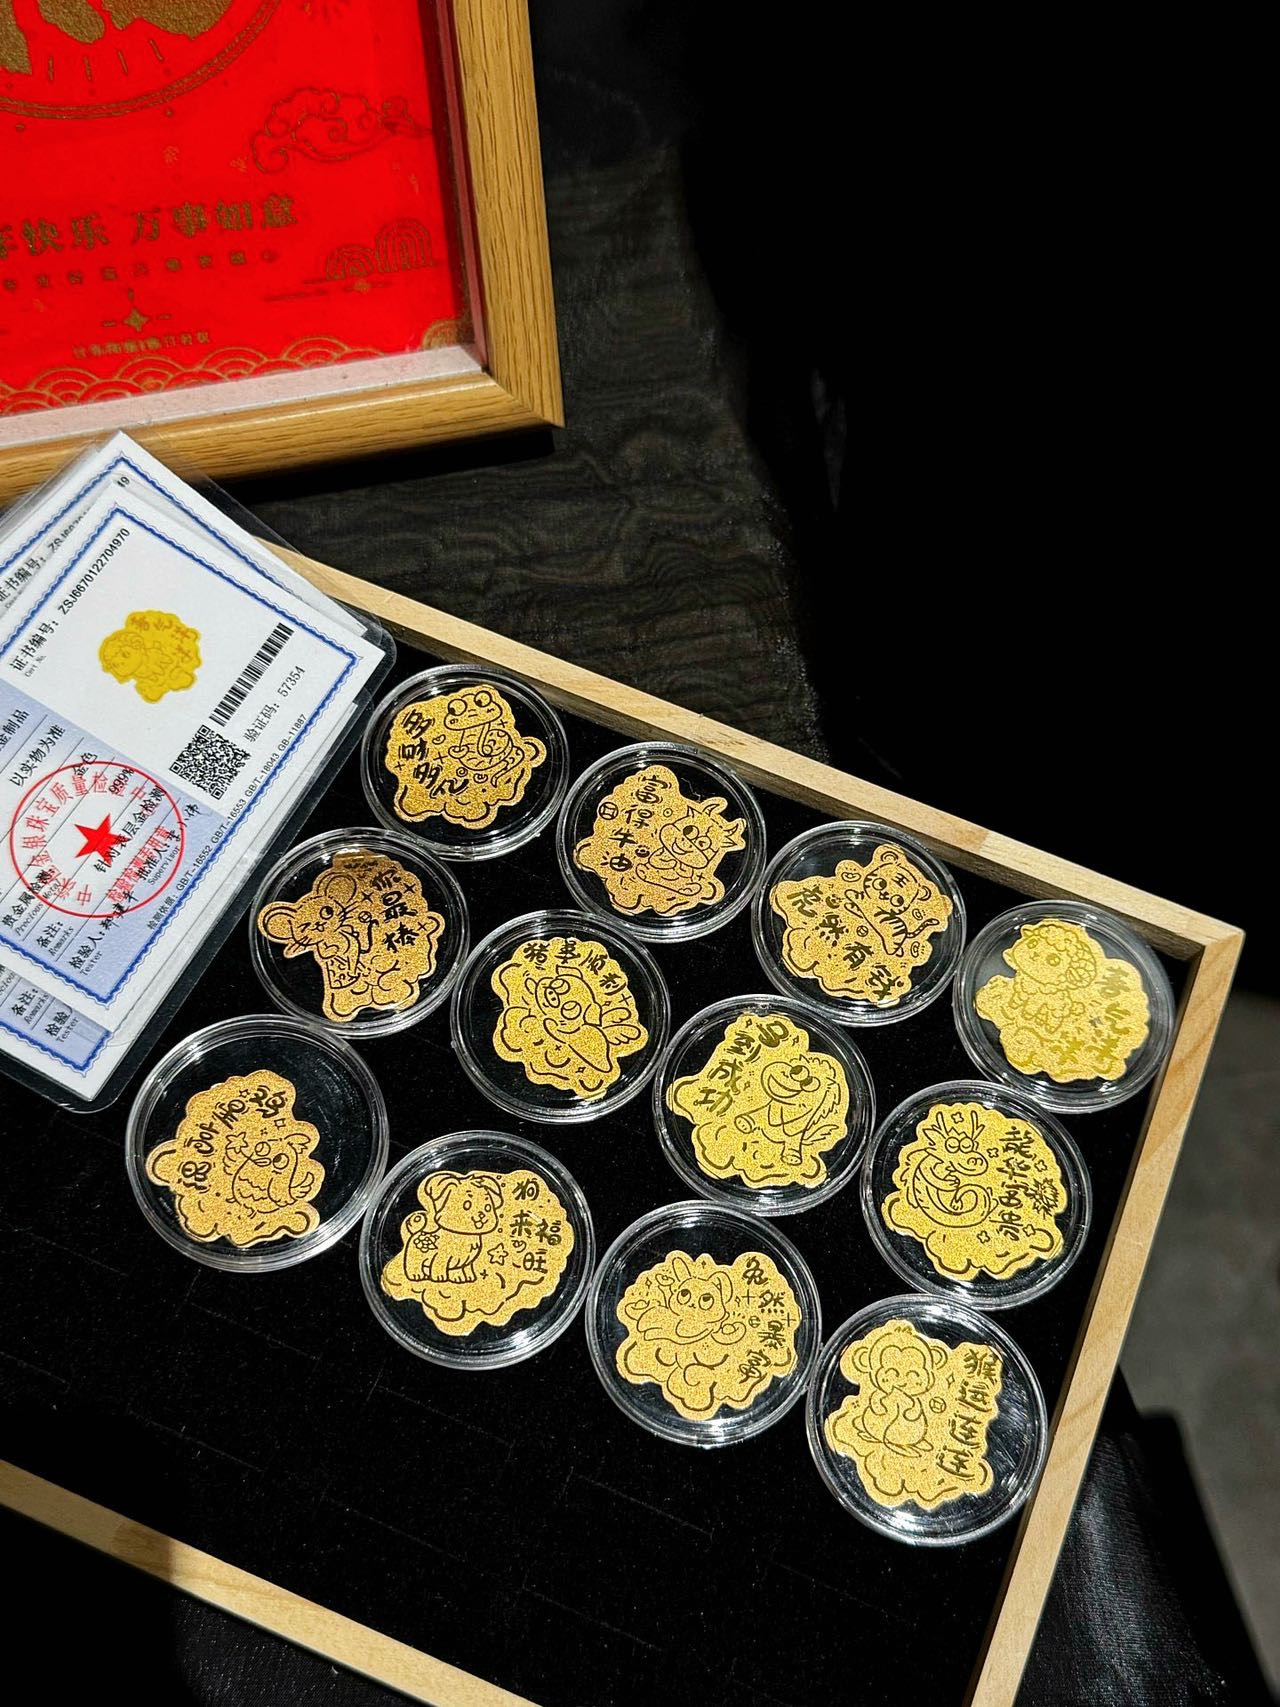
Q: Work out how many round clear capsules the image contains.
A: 12